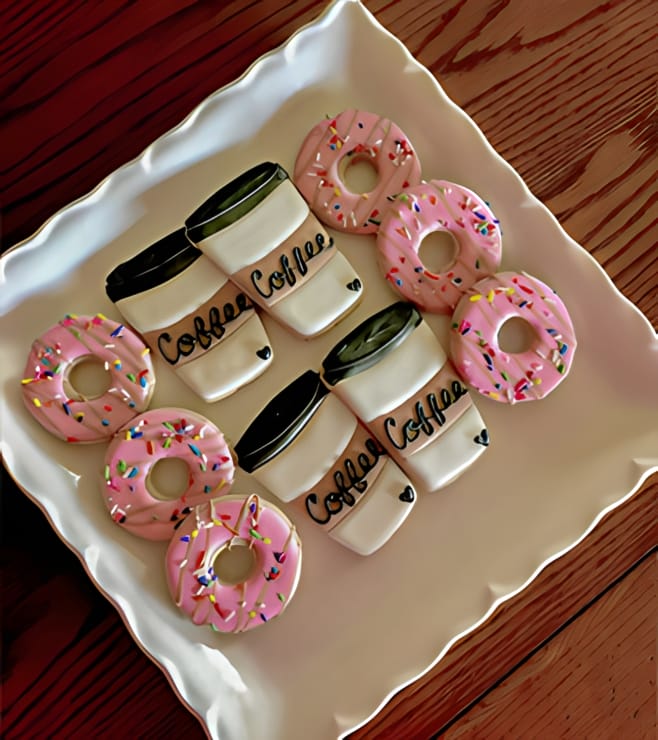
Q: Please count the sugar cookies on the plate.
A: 10